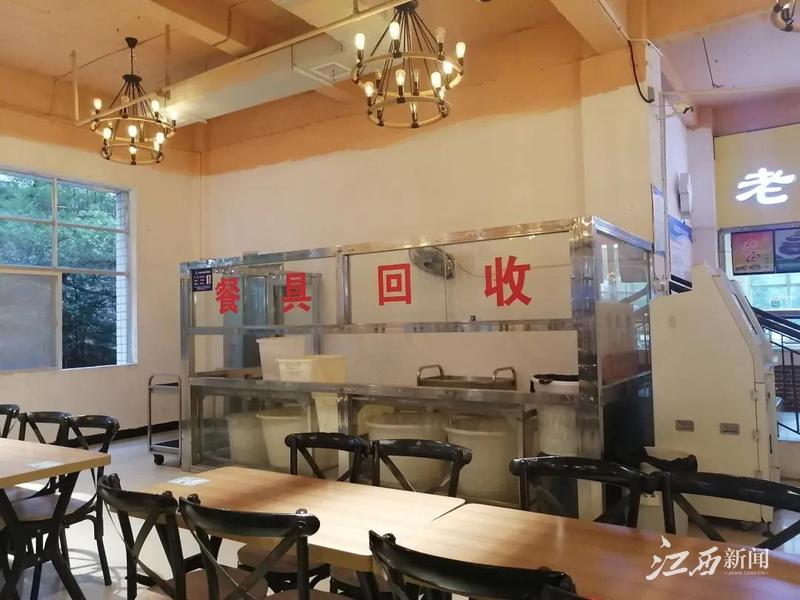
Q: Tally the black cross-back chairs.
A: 10